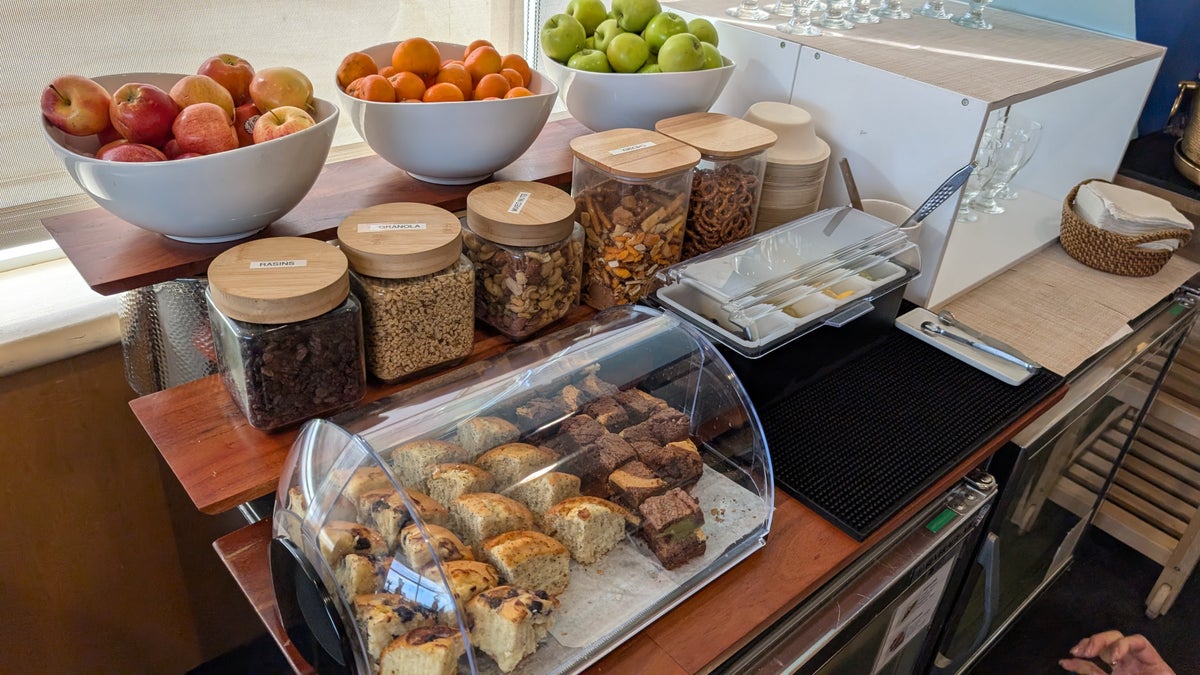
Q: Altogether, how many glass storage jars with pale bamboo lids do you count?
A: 5